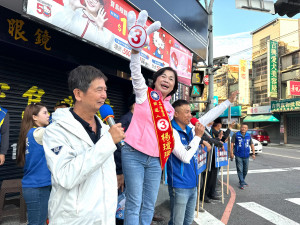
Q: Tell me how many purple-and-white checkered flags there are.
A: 0